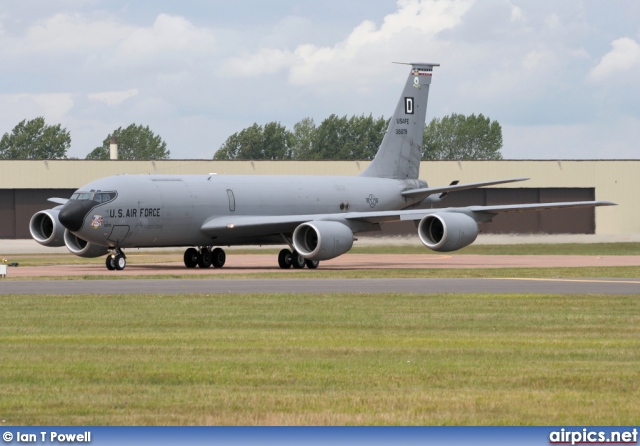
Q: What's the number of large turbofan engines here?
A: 4